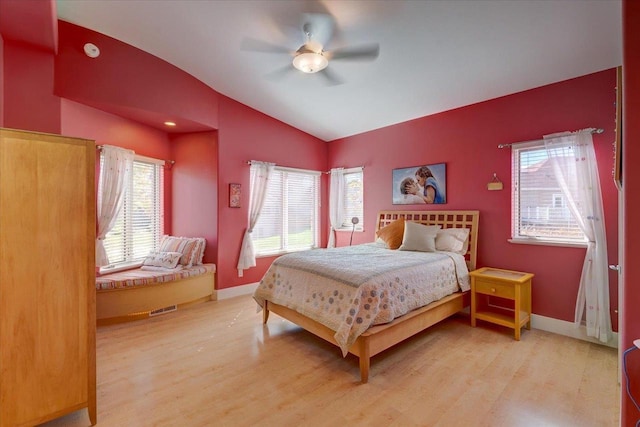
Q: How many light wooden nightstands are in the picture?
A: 1